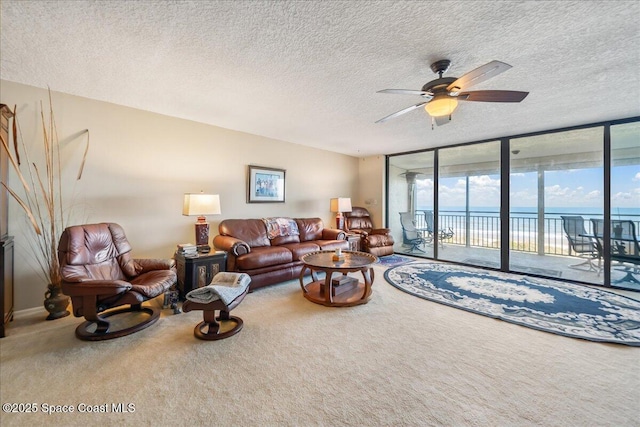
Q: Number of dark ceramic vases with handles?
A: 1